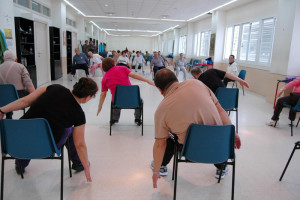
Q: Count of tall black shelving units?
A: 3